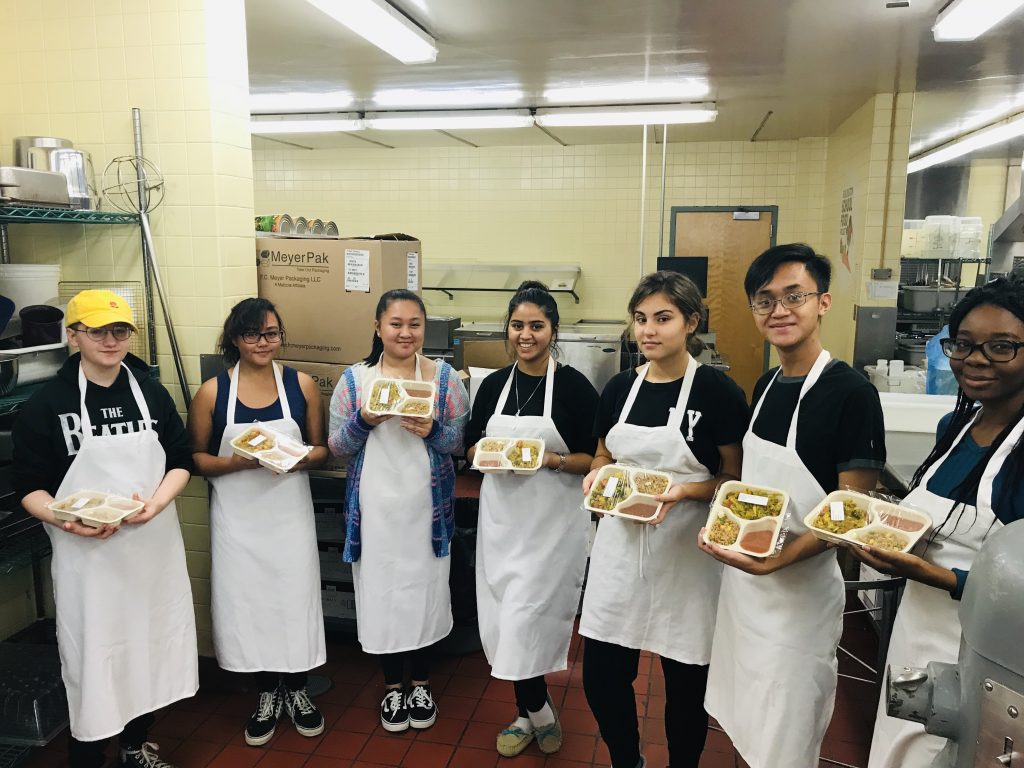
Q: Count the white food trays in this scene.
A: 7